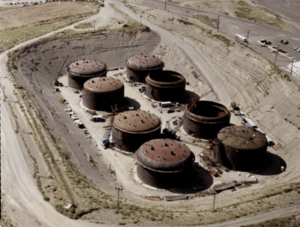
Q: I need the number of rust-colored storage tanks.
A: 8